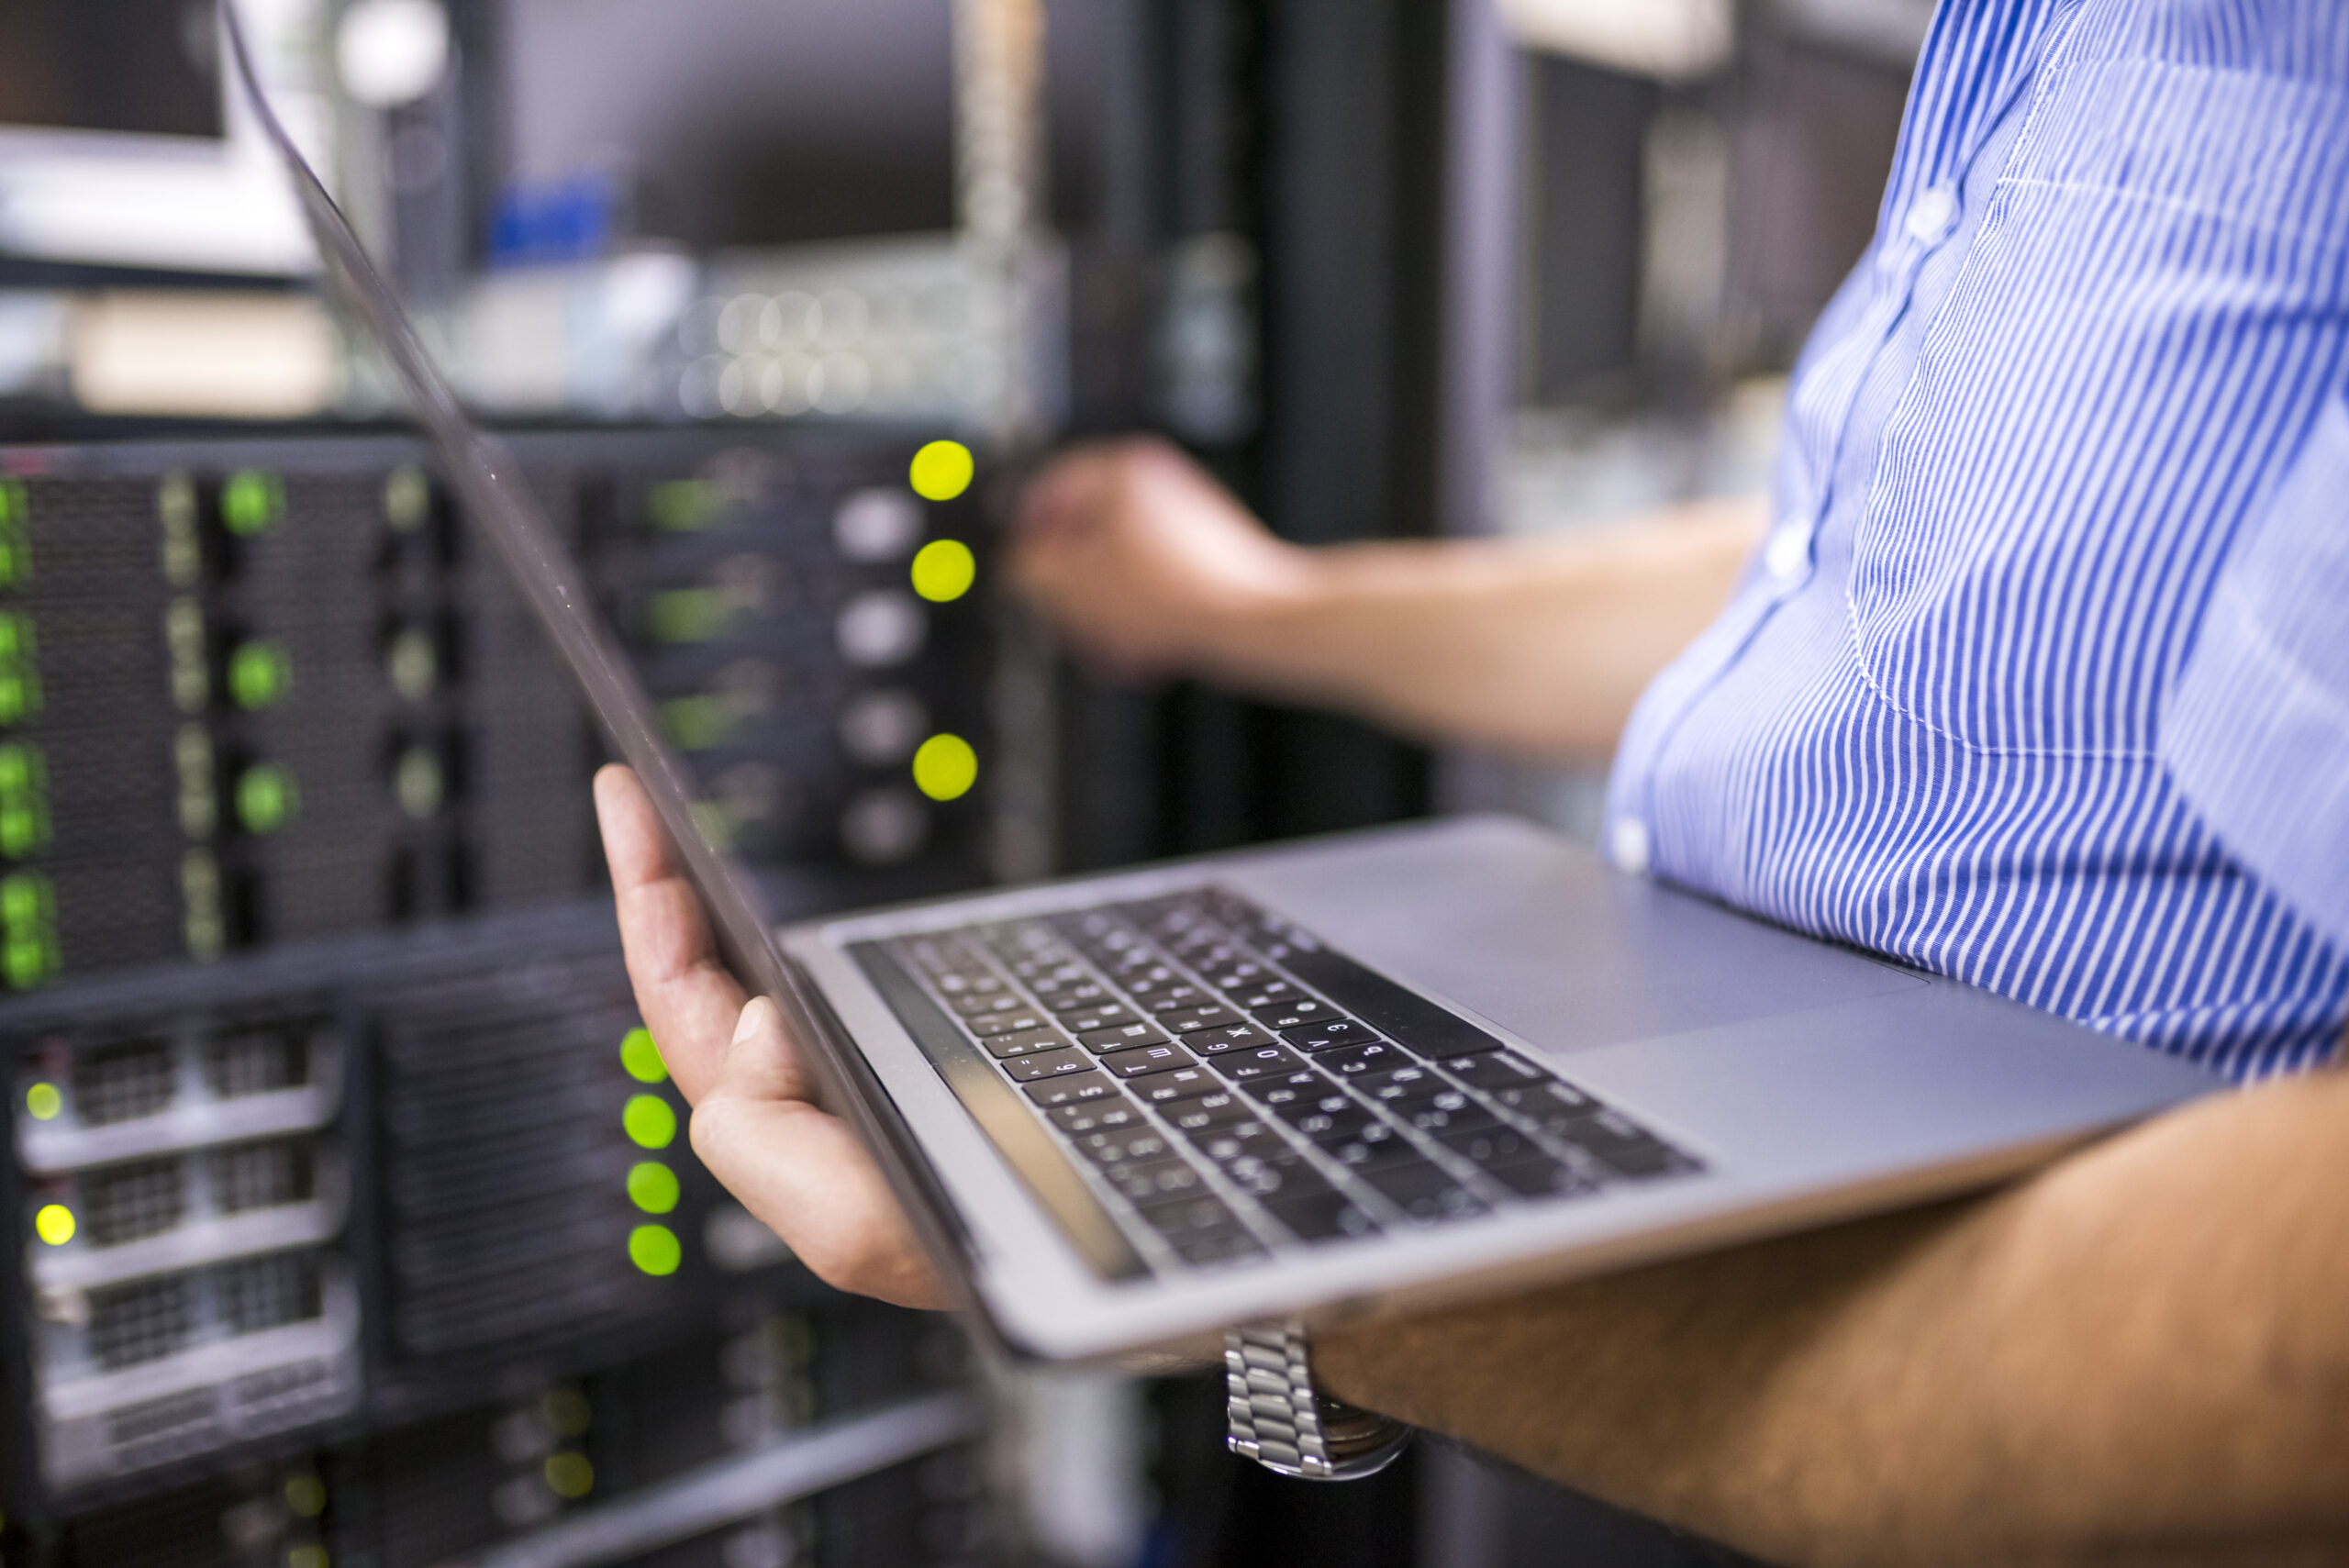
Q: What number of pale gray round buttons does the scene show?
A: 4